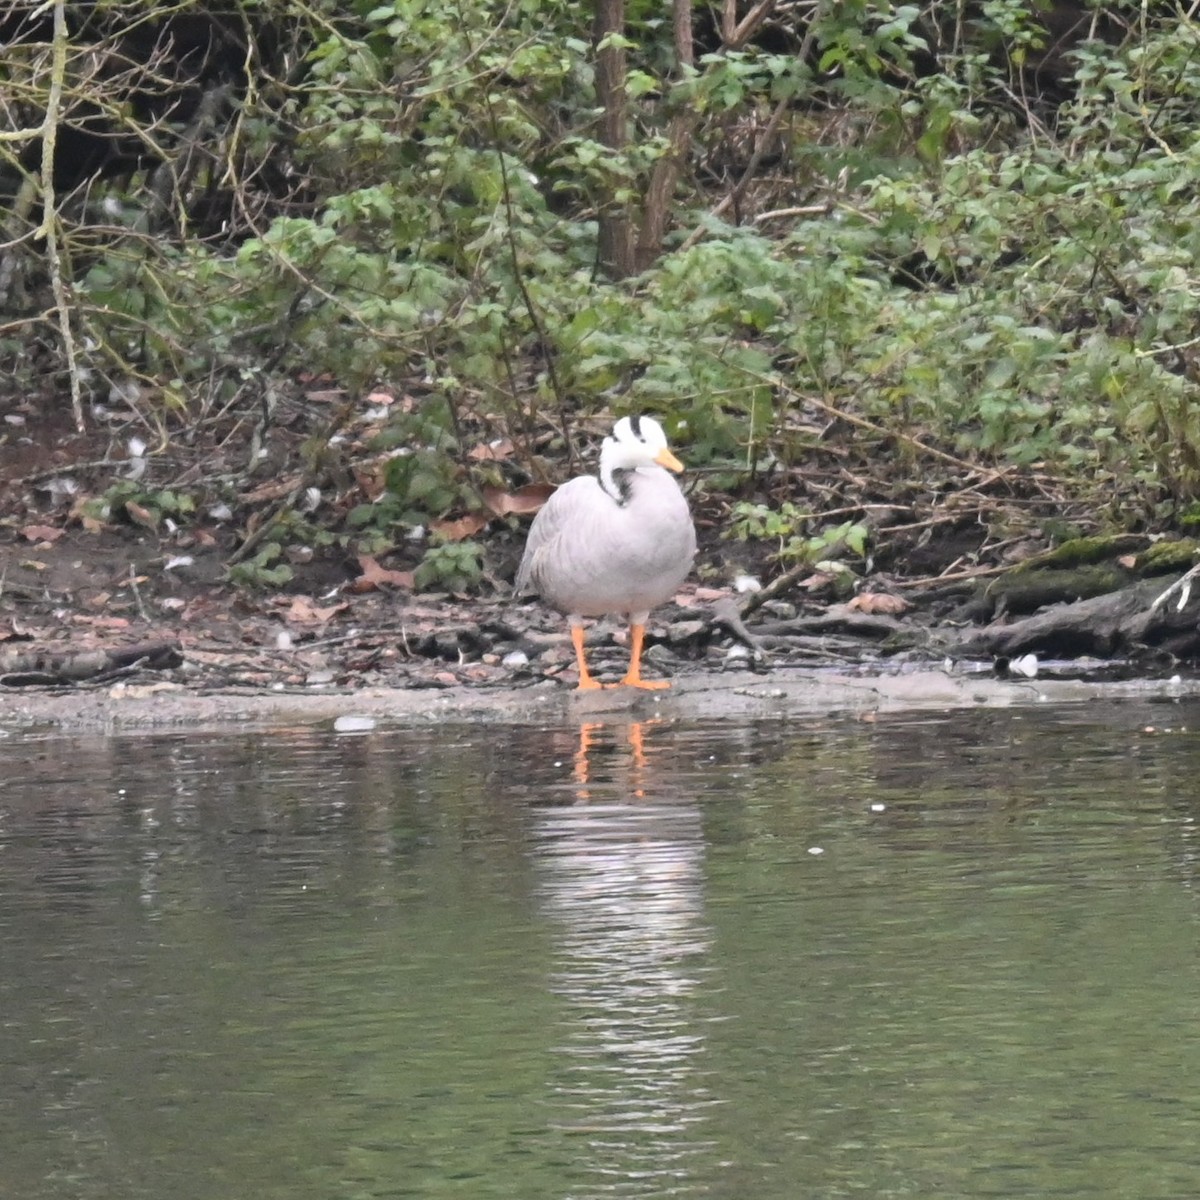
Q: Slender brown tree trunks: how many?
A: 2